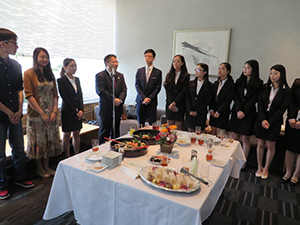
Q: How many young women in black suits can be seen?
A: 7